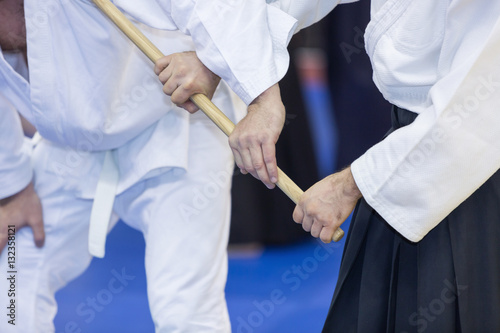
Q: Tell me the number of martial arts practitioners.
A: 2